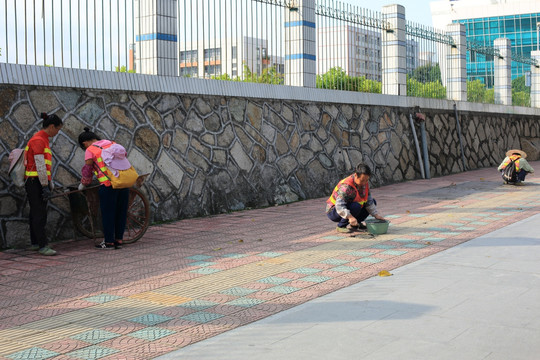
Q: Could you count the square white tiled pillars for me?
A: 6